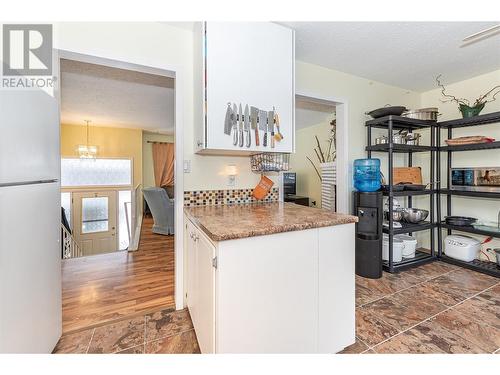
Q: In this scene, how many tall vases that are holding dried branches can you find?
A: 1